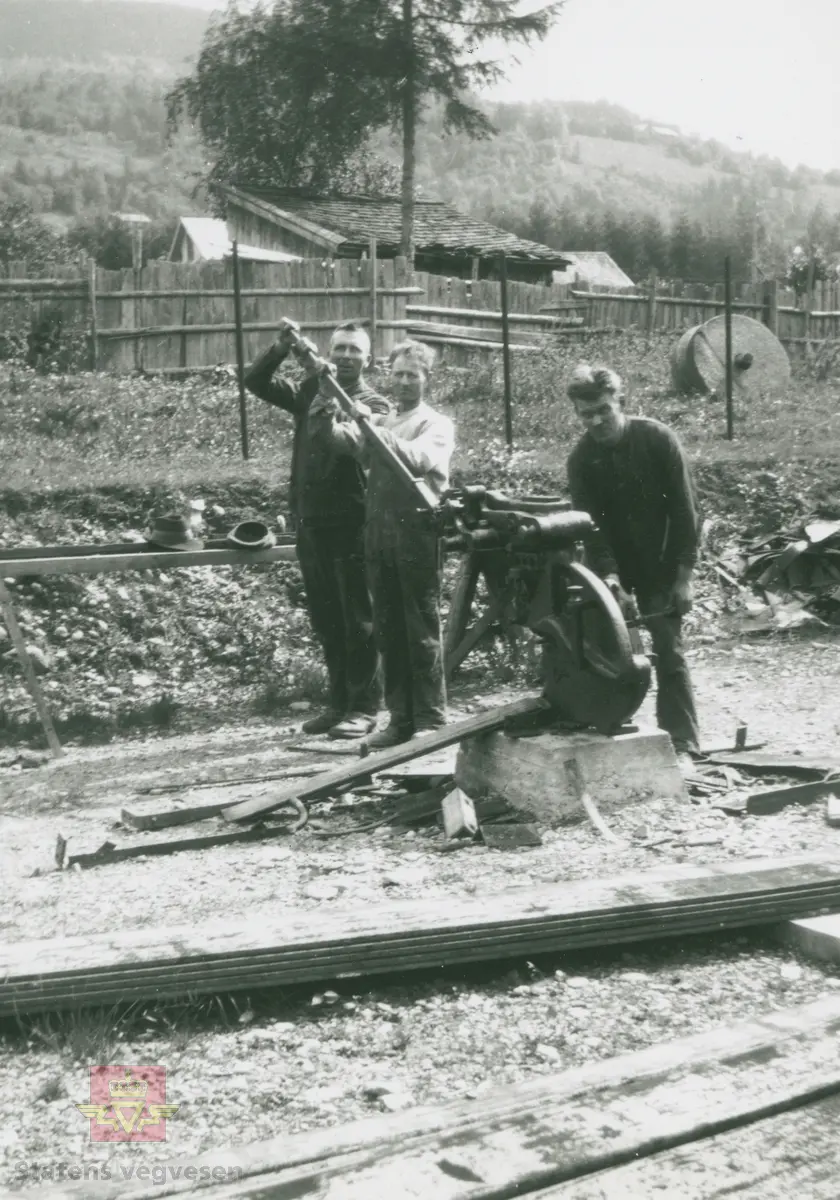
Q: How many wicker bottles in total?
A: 0